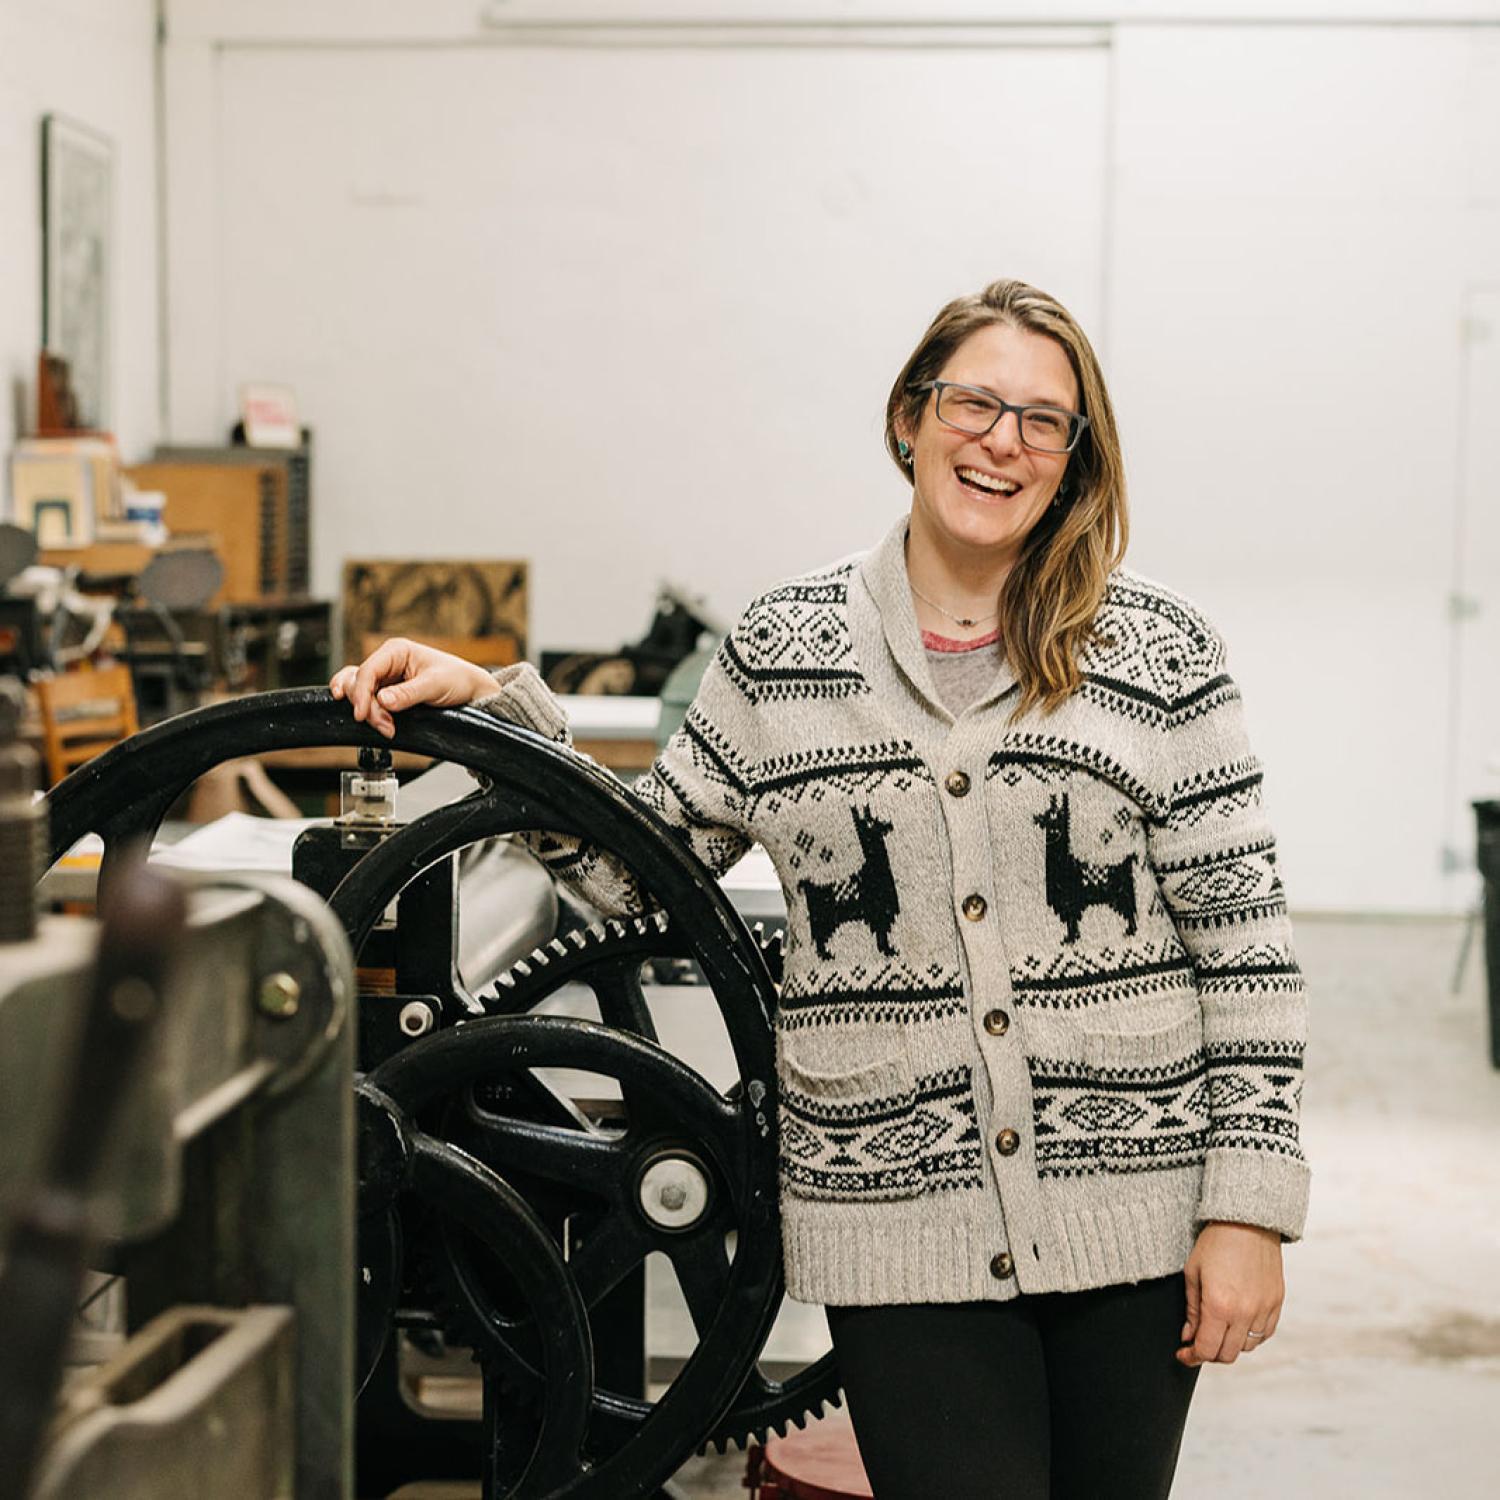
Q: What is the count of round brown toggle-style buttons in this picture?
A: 5